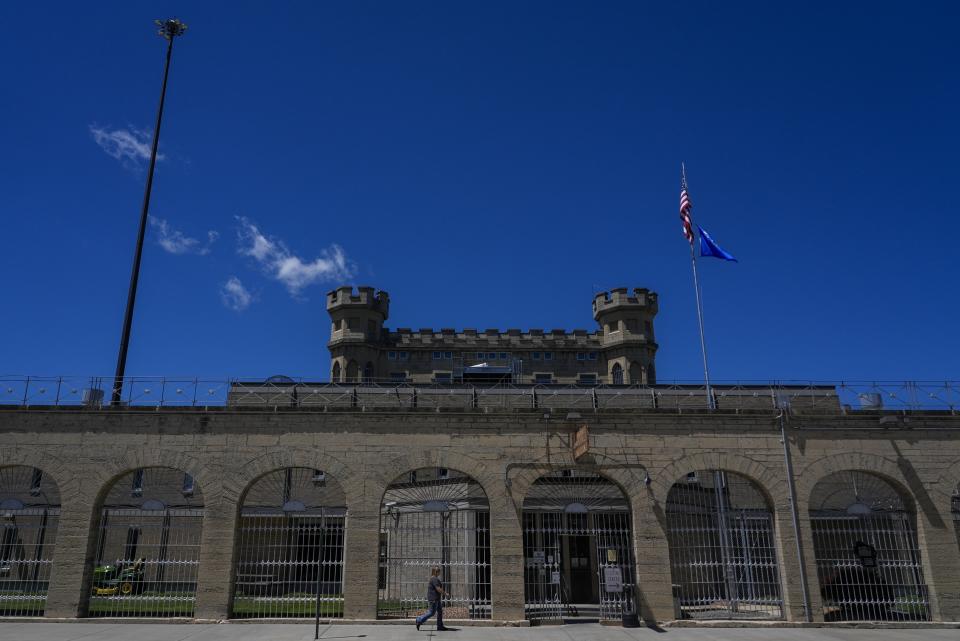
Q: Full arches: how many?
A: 6